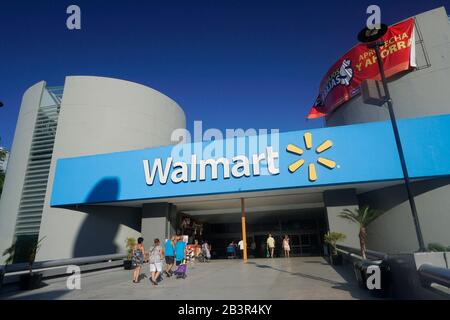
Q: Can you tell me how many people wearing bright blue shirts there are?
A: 2